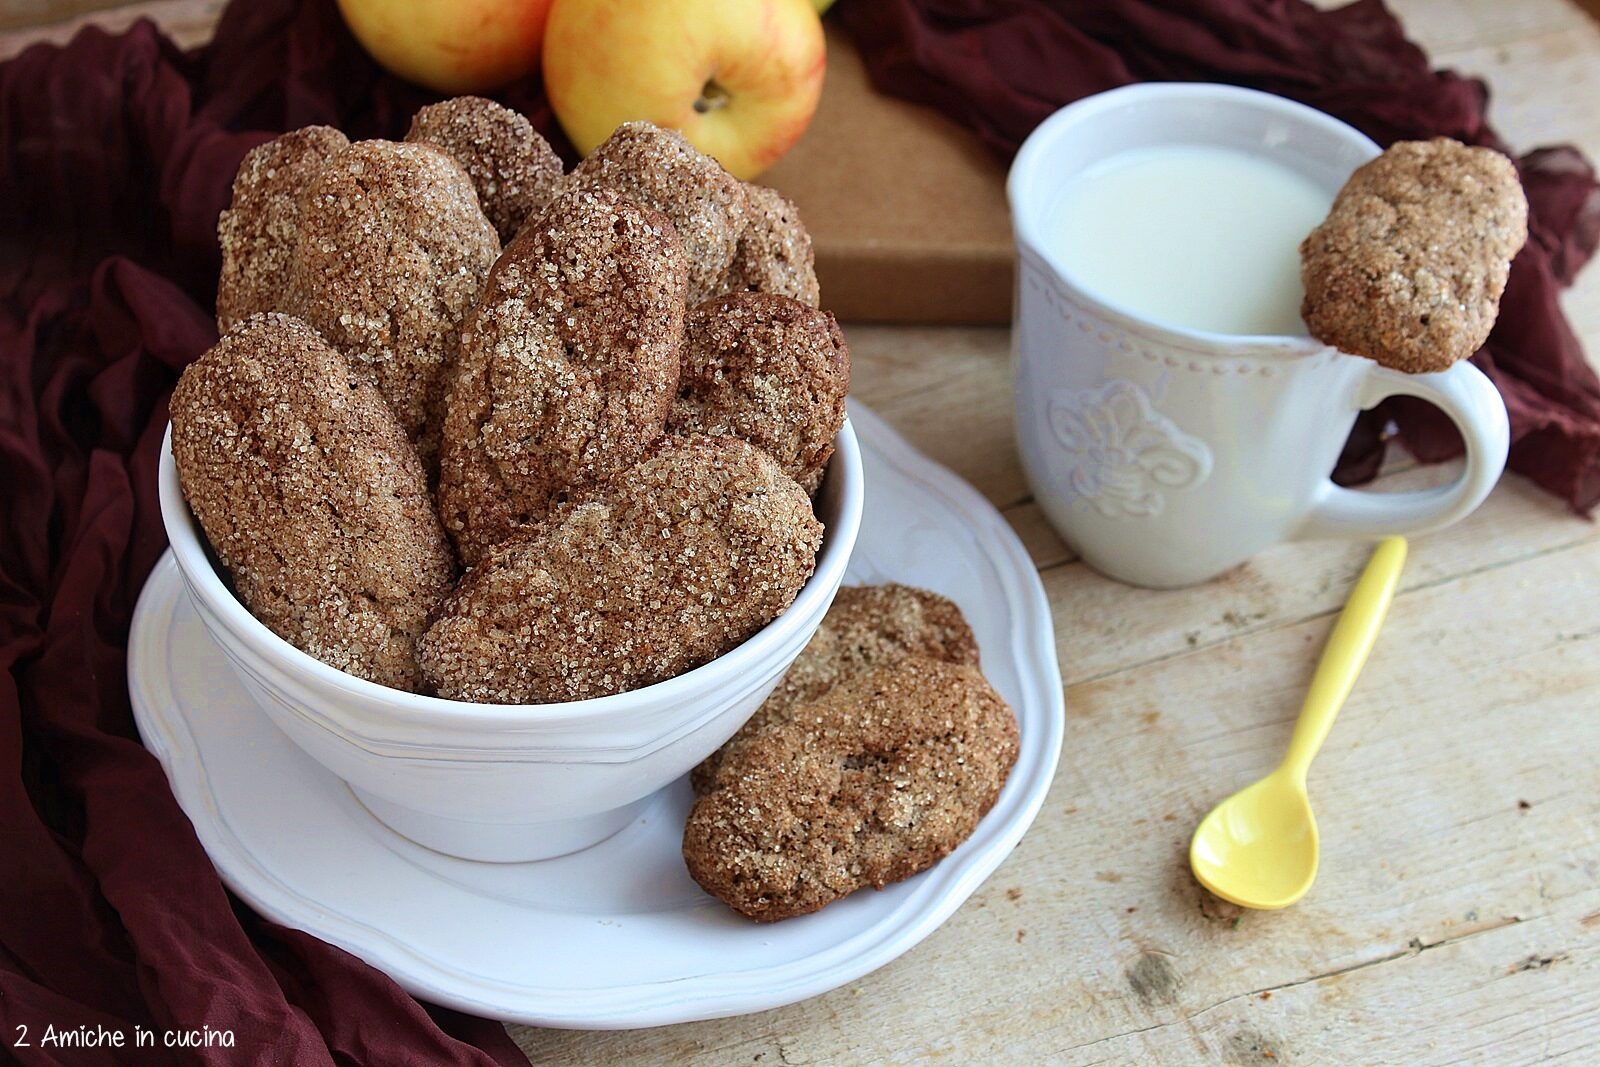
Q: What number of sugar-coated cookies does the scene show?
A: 12